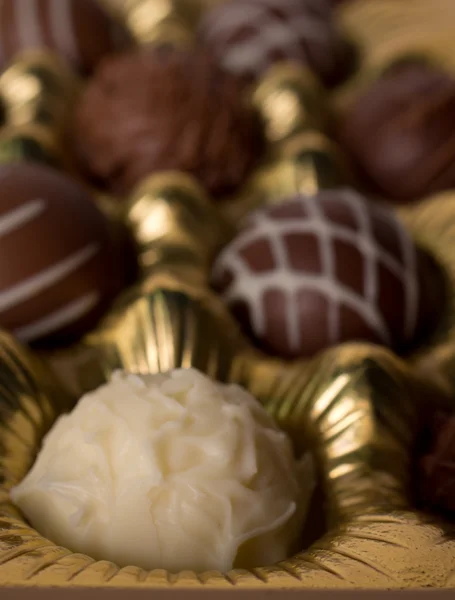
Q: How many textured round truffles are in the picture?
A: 2